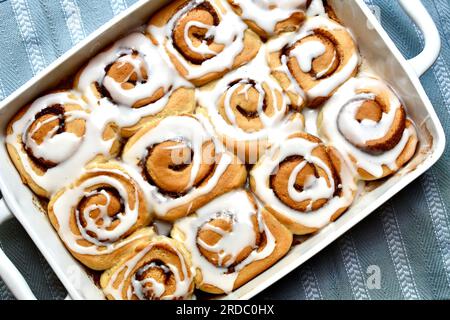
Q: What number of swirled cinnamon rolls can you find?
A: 12